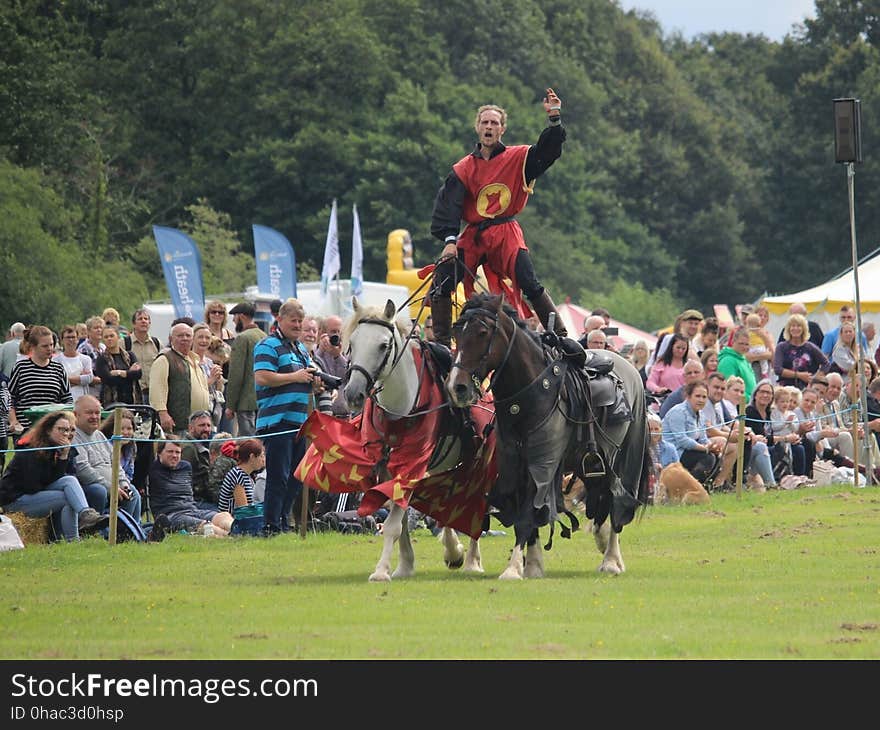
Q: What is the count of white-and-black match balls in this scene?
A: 0